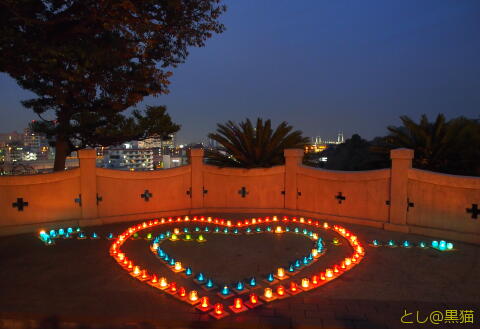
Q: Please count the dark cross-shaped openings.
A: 5